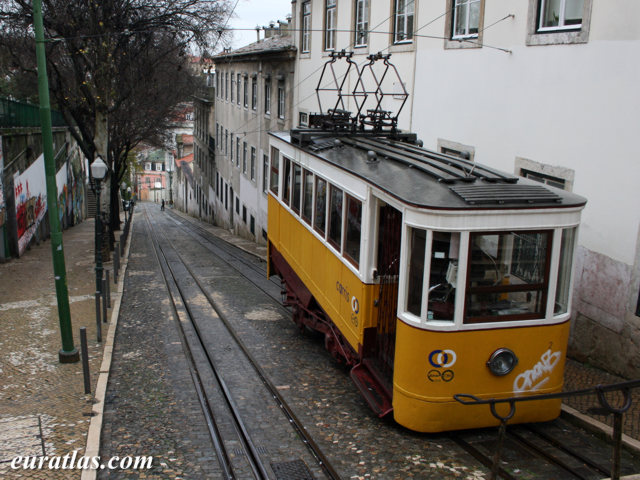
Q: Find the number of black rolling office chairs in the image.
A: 0